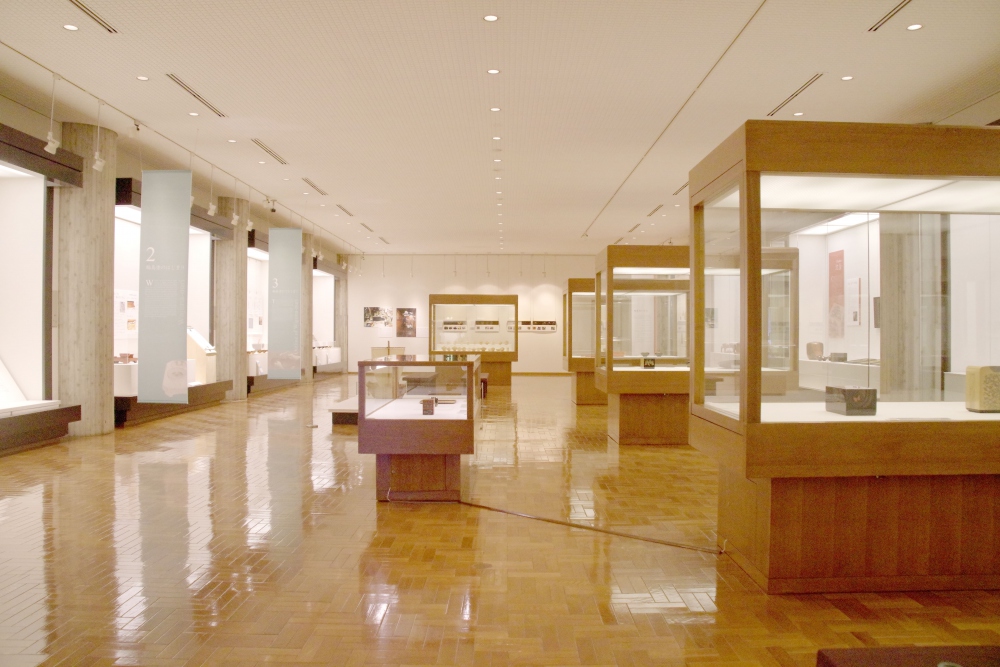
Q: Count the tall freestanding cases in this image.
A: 4